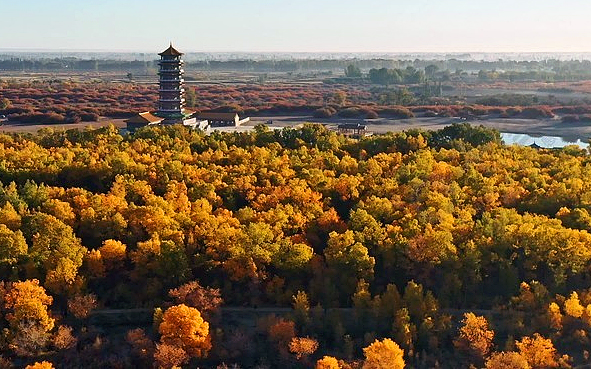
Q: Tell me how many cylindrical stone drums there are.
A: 0